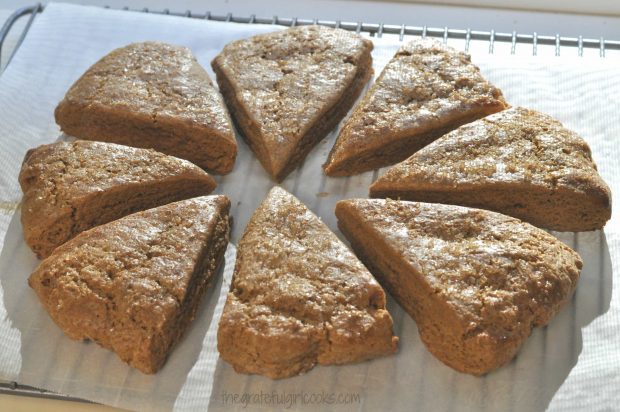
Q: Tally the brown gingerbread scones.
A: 8